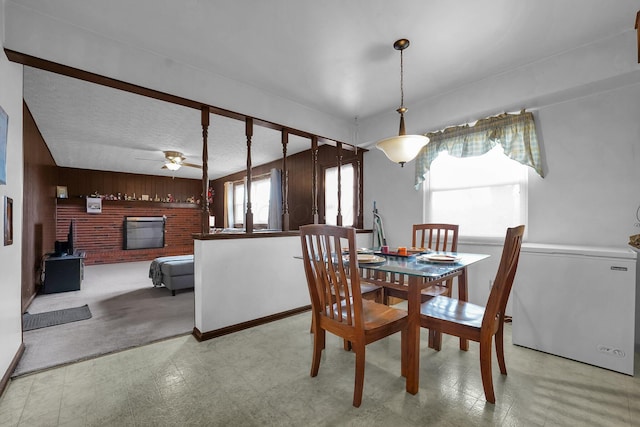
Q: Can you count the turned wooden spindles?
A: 6